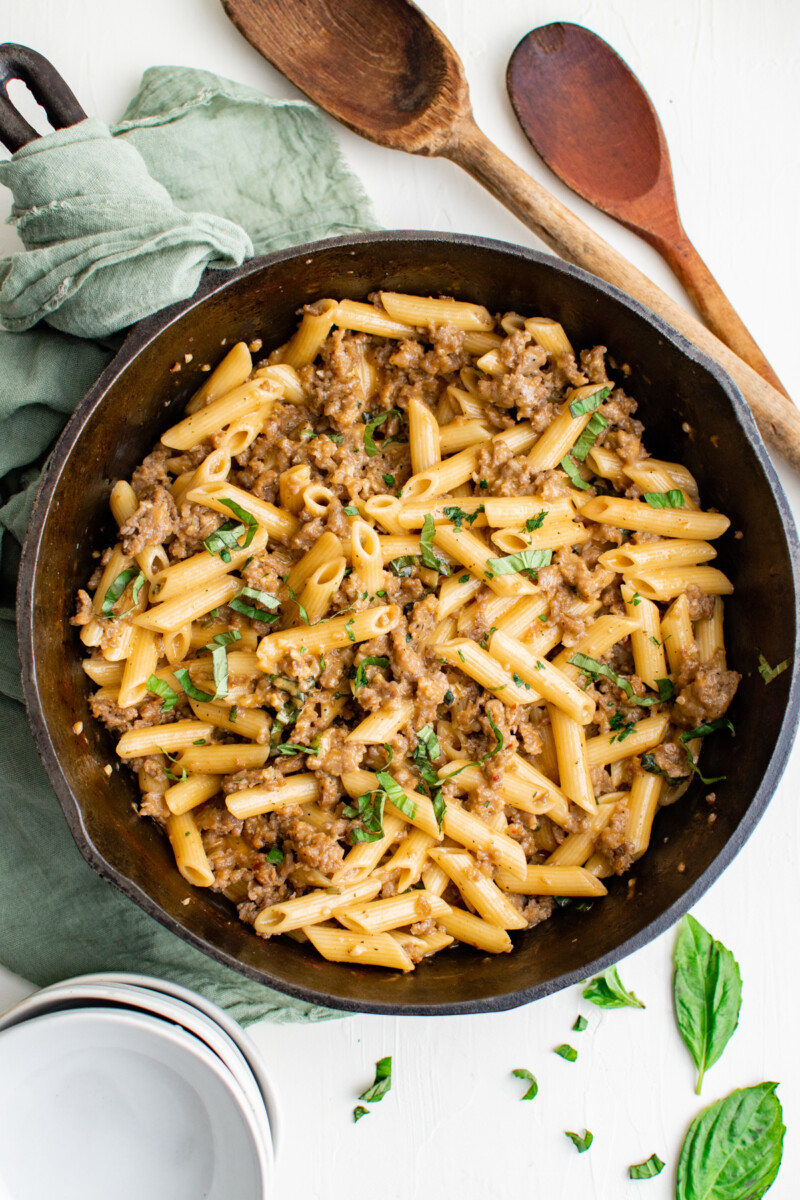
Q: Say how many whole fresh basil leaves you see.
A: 2